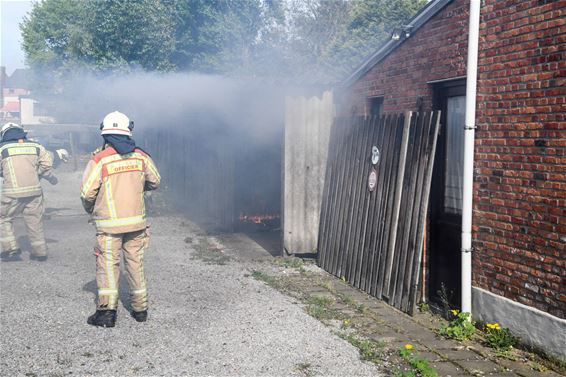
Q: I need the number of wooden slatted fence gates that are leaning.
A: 1